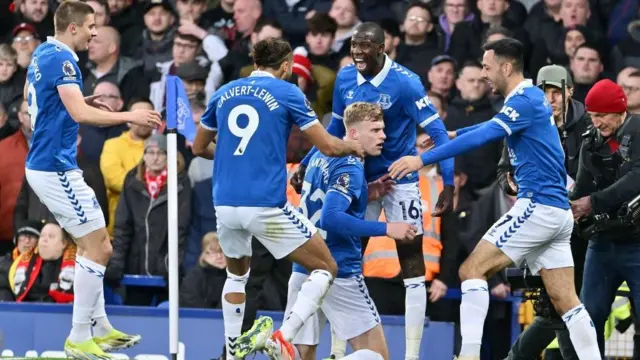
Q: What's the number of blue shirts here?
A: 5